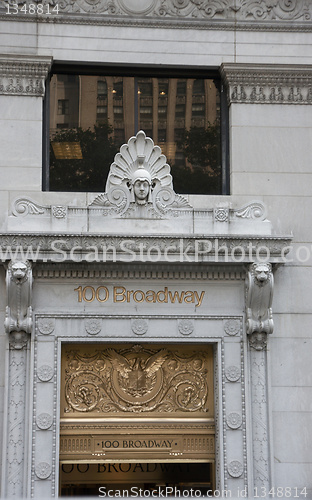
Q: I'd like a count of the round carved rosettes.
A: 11